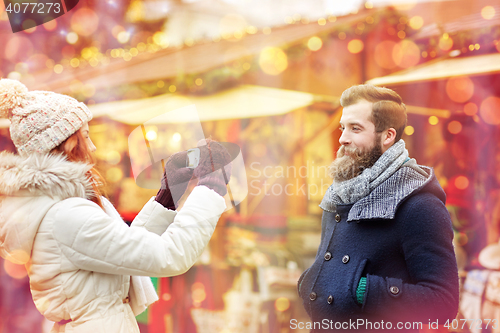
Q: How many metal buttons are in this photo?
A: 6